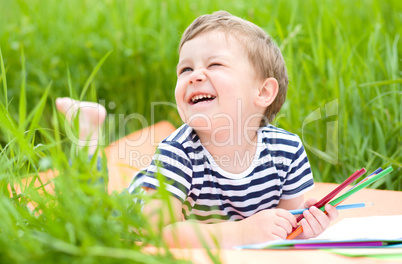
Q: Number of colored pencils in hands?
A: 6